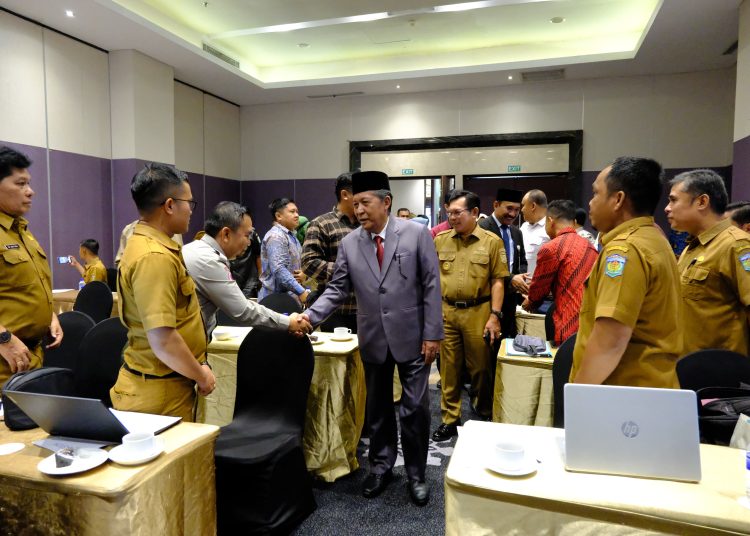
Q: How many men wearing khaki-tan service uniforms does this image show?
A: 6